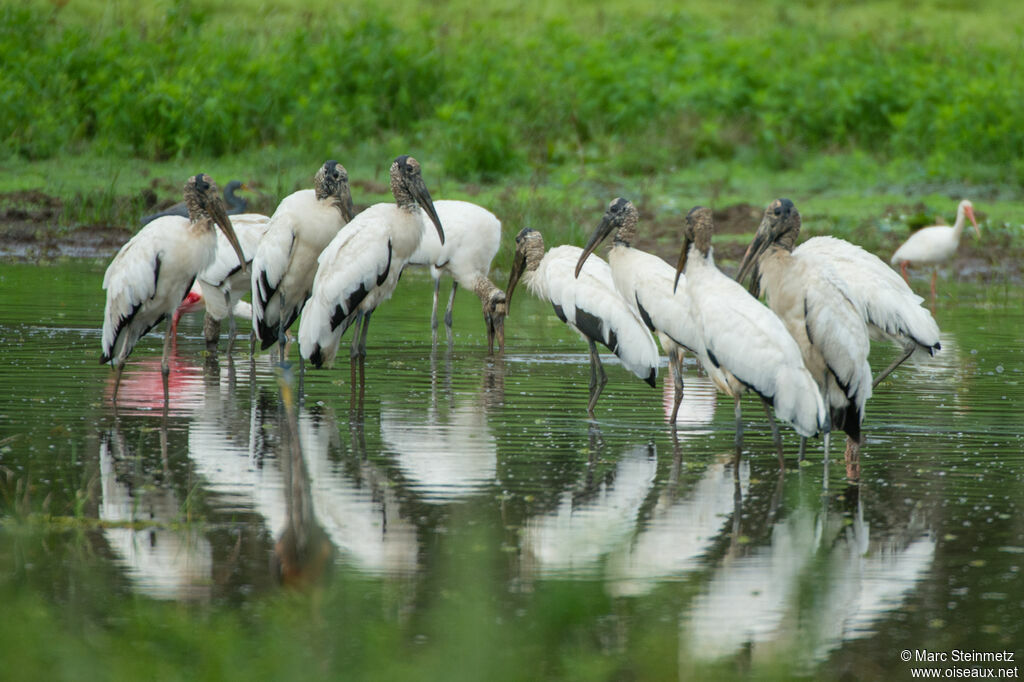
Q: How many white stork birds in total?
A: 10